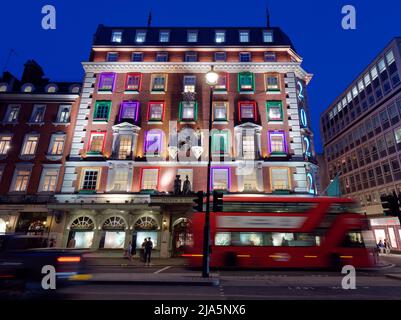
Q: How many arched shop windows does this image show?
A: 3